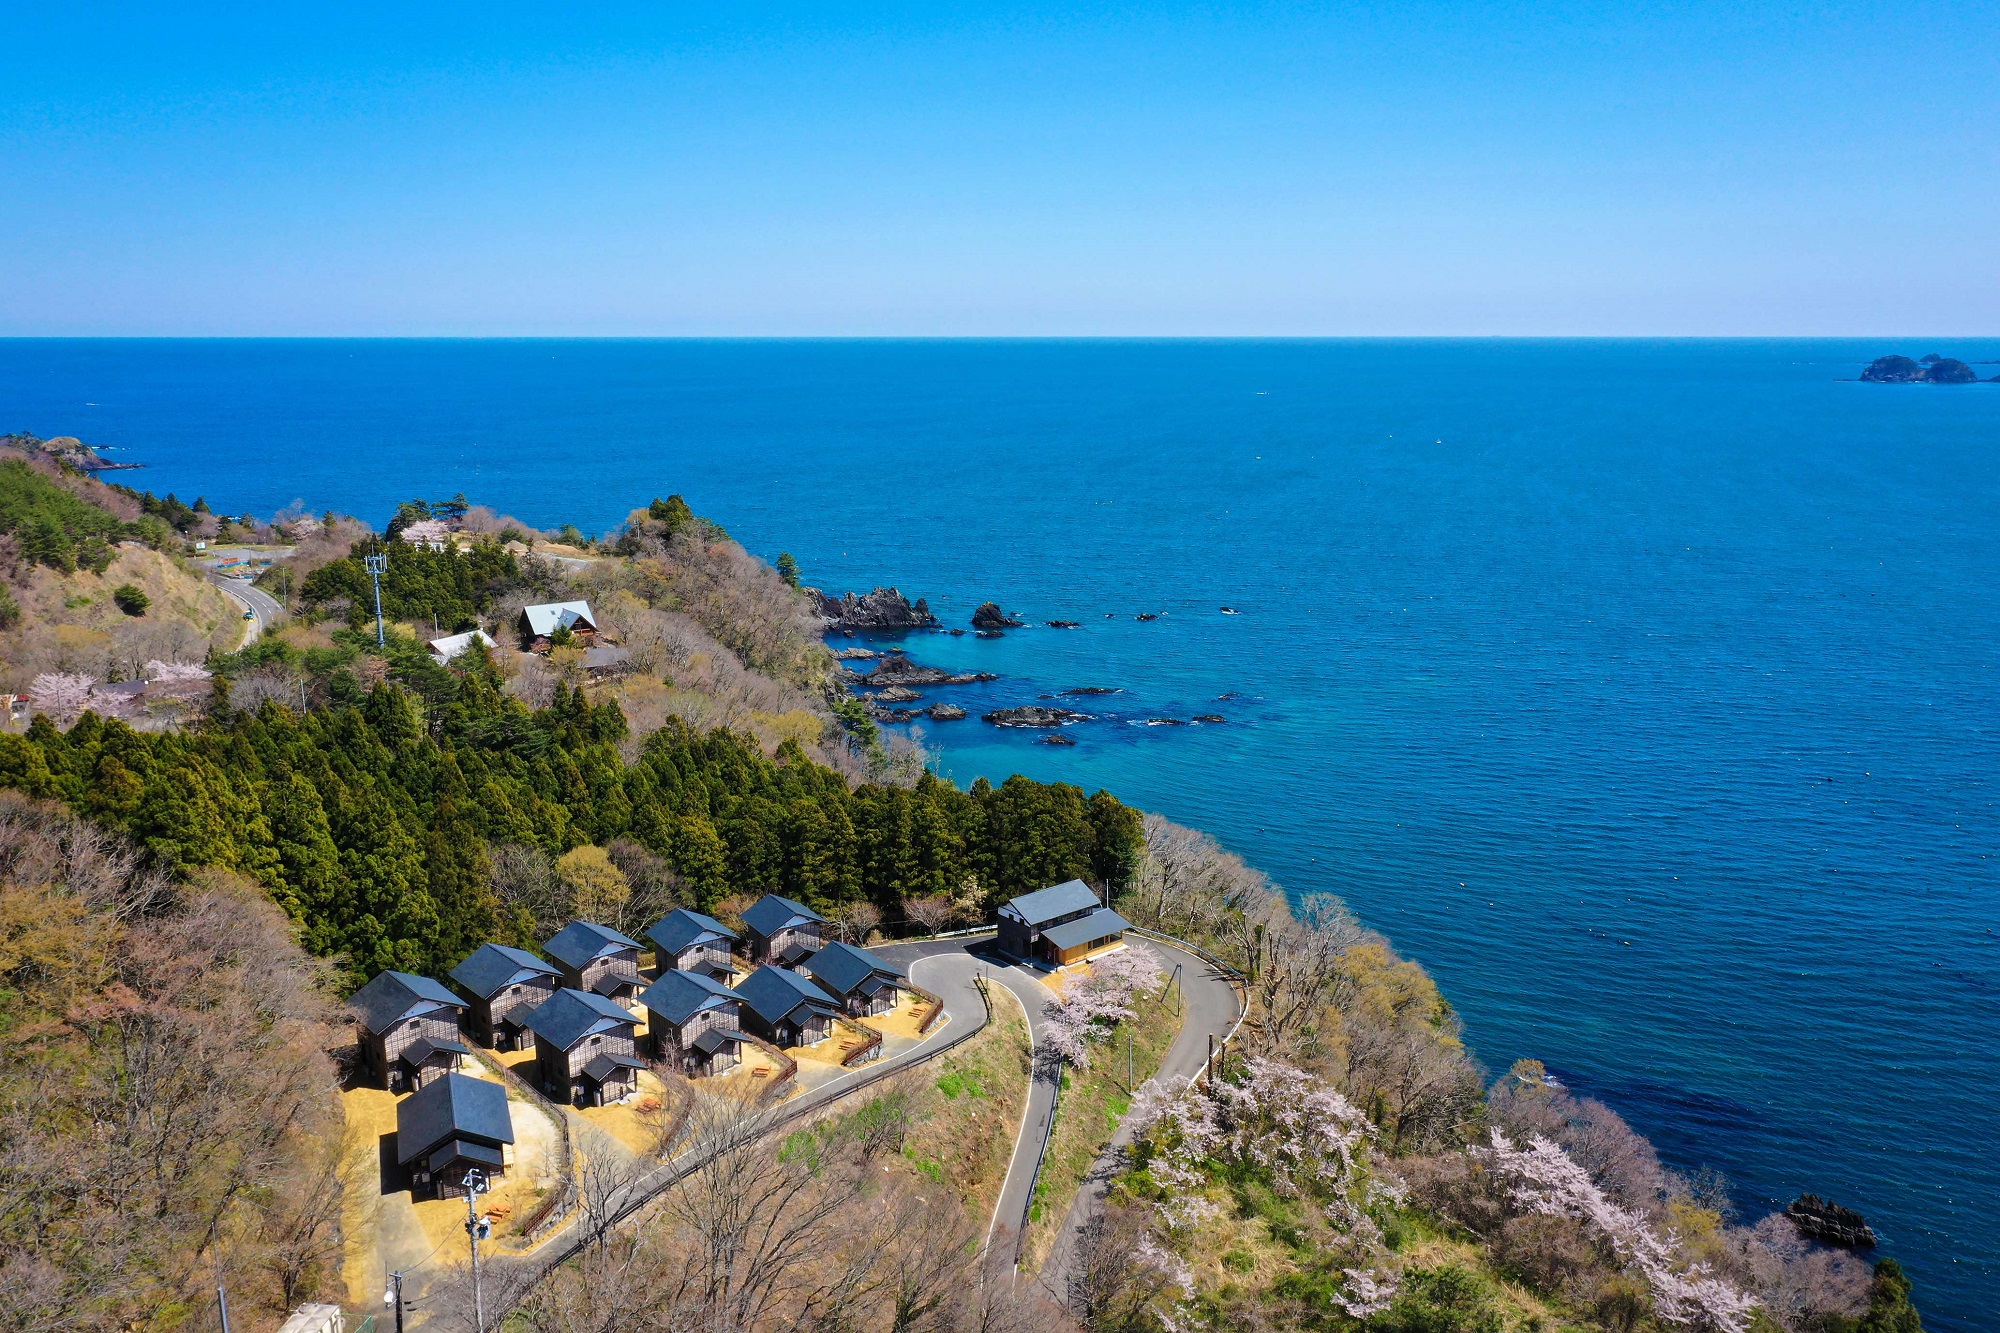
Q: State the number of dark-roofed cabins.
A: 10